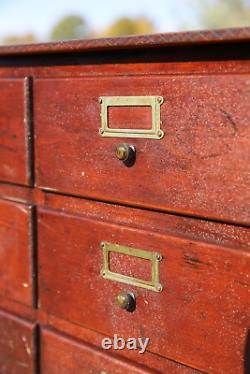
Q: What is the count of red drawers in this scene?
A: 6